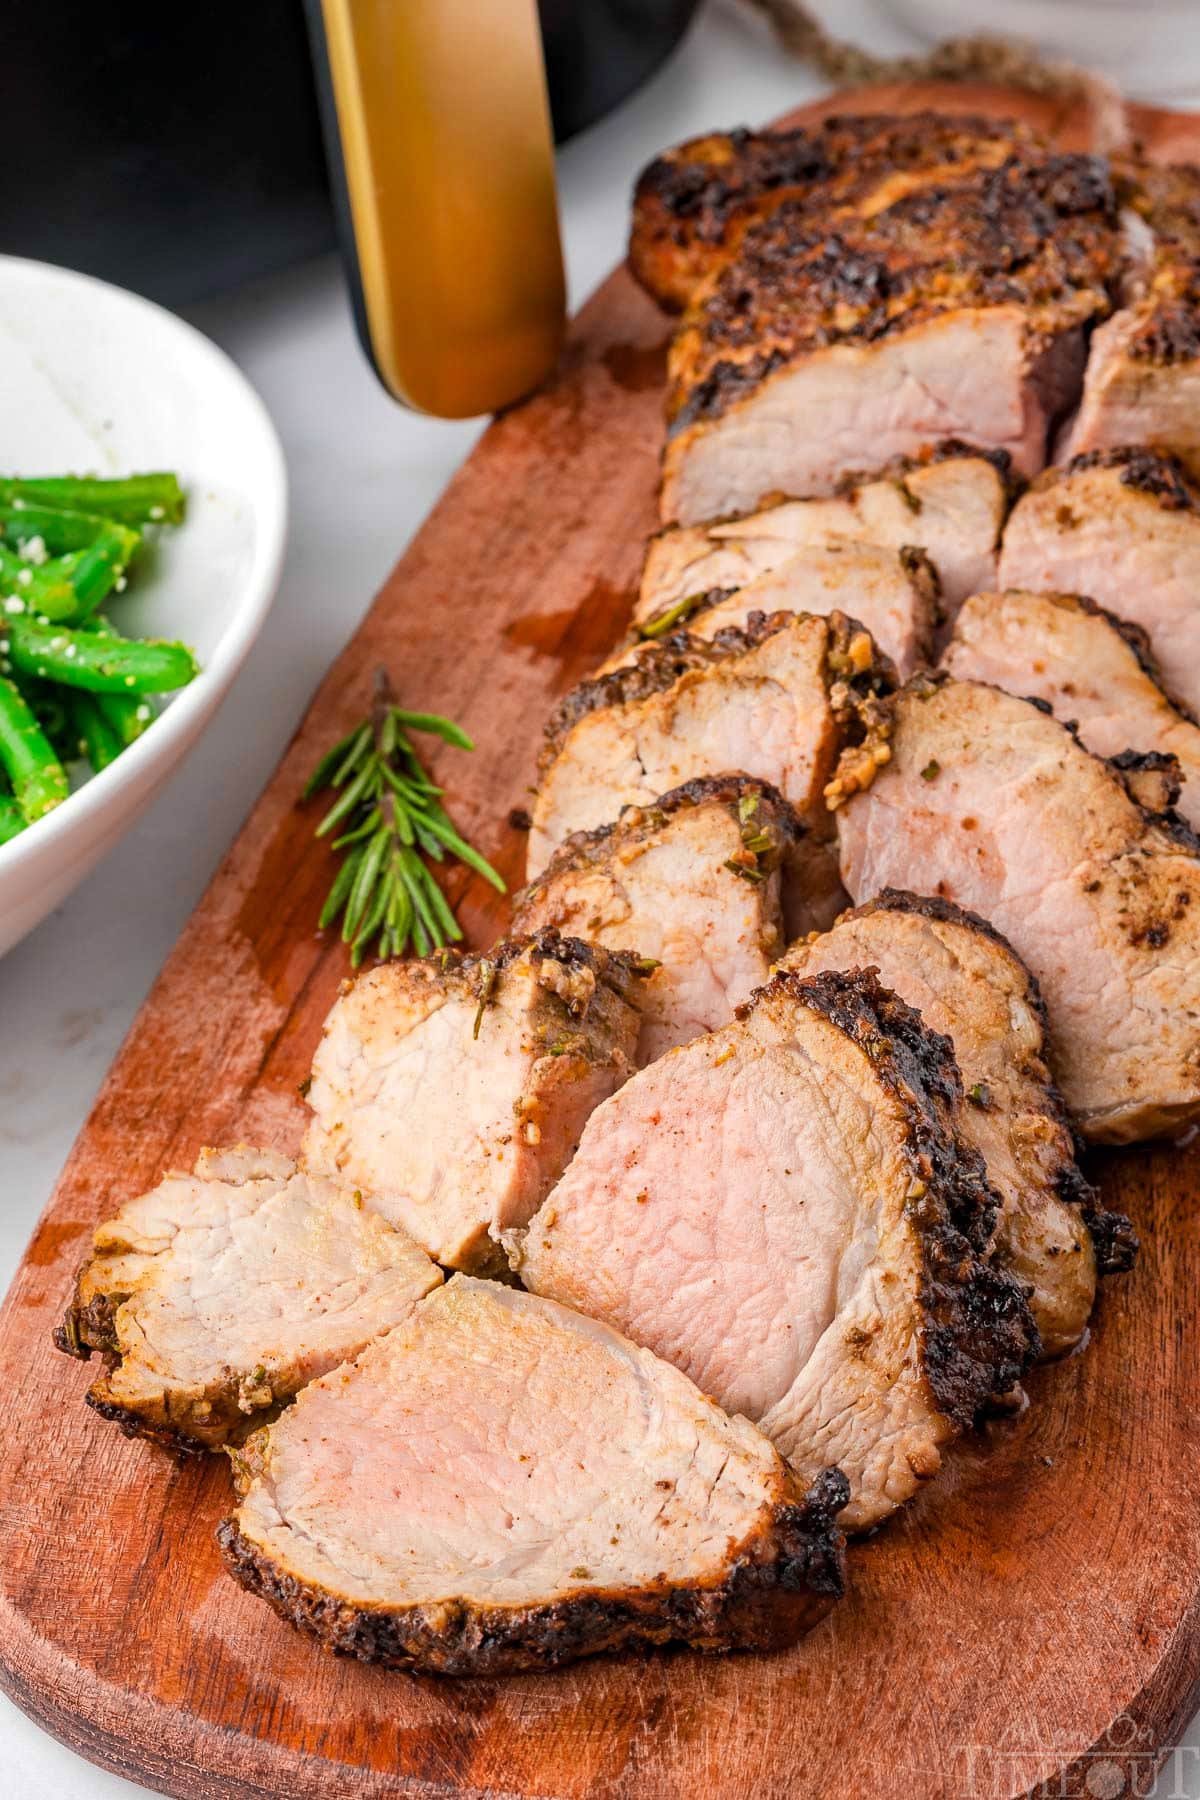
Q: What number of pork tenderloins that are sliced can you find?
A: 2